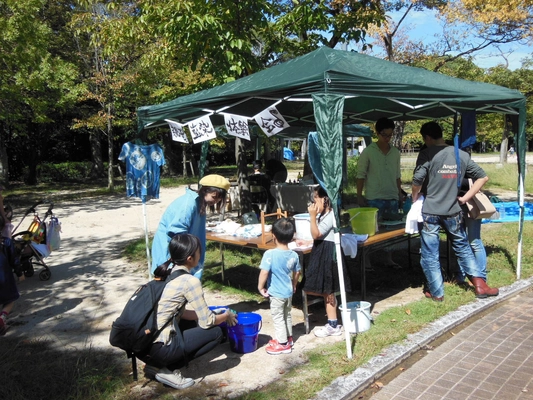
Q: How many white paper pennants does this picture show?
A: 4